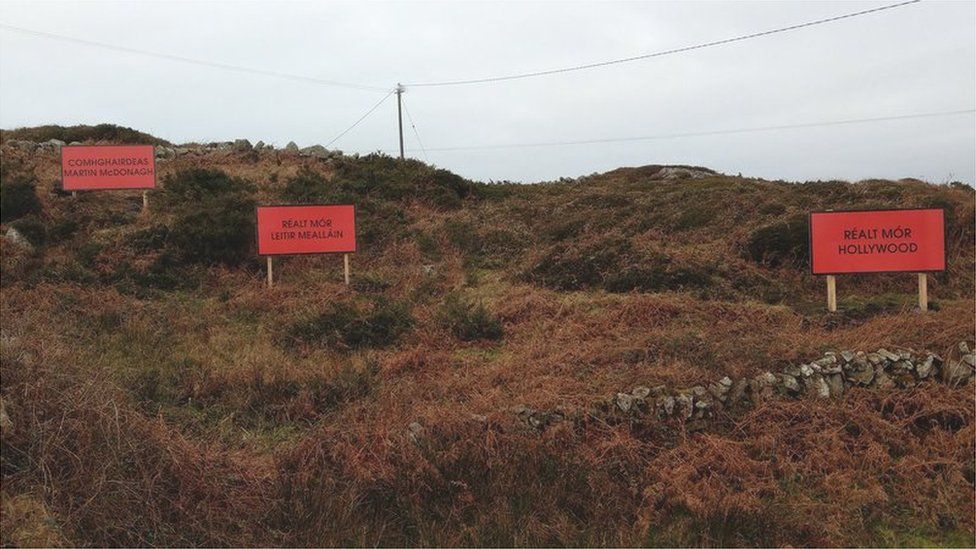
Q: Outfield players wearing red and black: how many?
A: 0